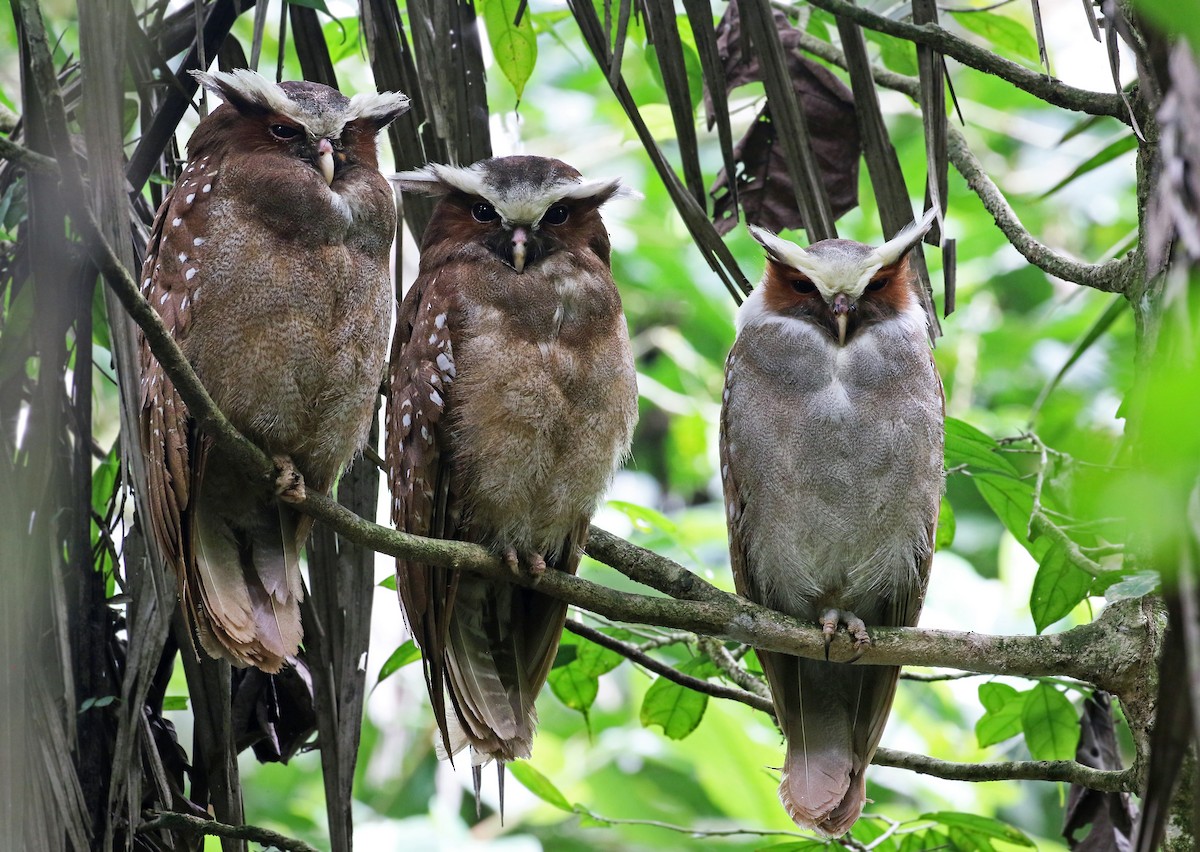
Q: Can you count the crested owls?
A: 3